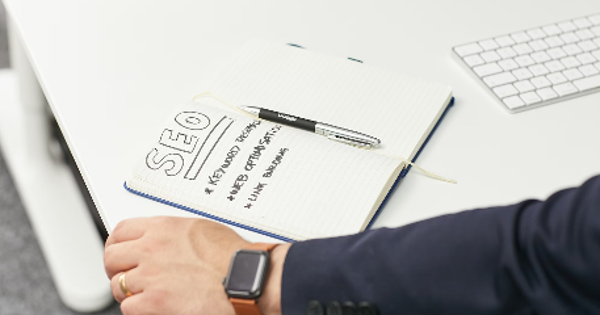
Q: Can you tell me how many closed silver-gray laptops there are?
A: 0